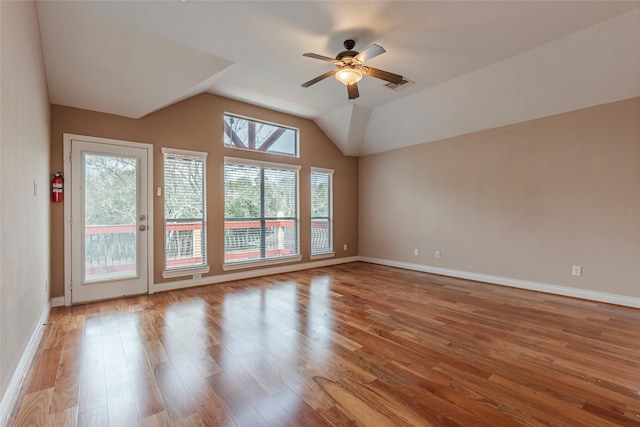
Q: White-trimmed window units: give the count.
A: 4